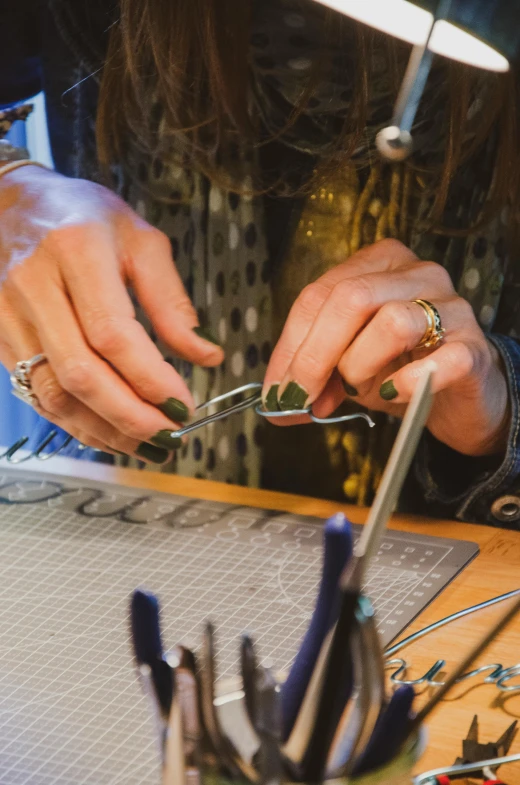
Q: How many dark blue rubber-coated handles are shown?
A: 3